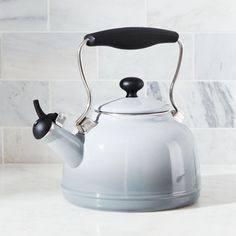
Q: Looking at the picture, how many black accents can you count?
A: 3